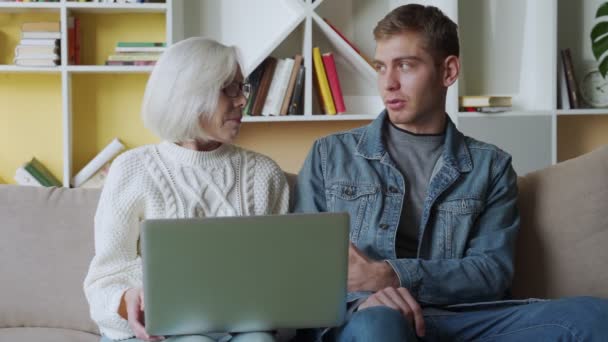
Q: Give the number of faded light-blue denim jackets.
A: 1